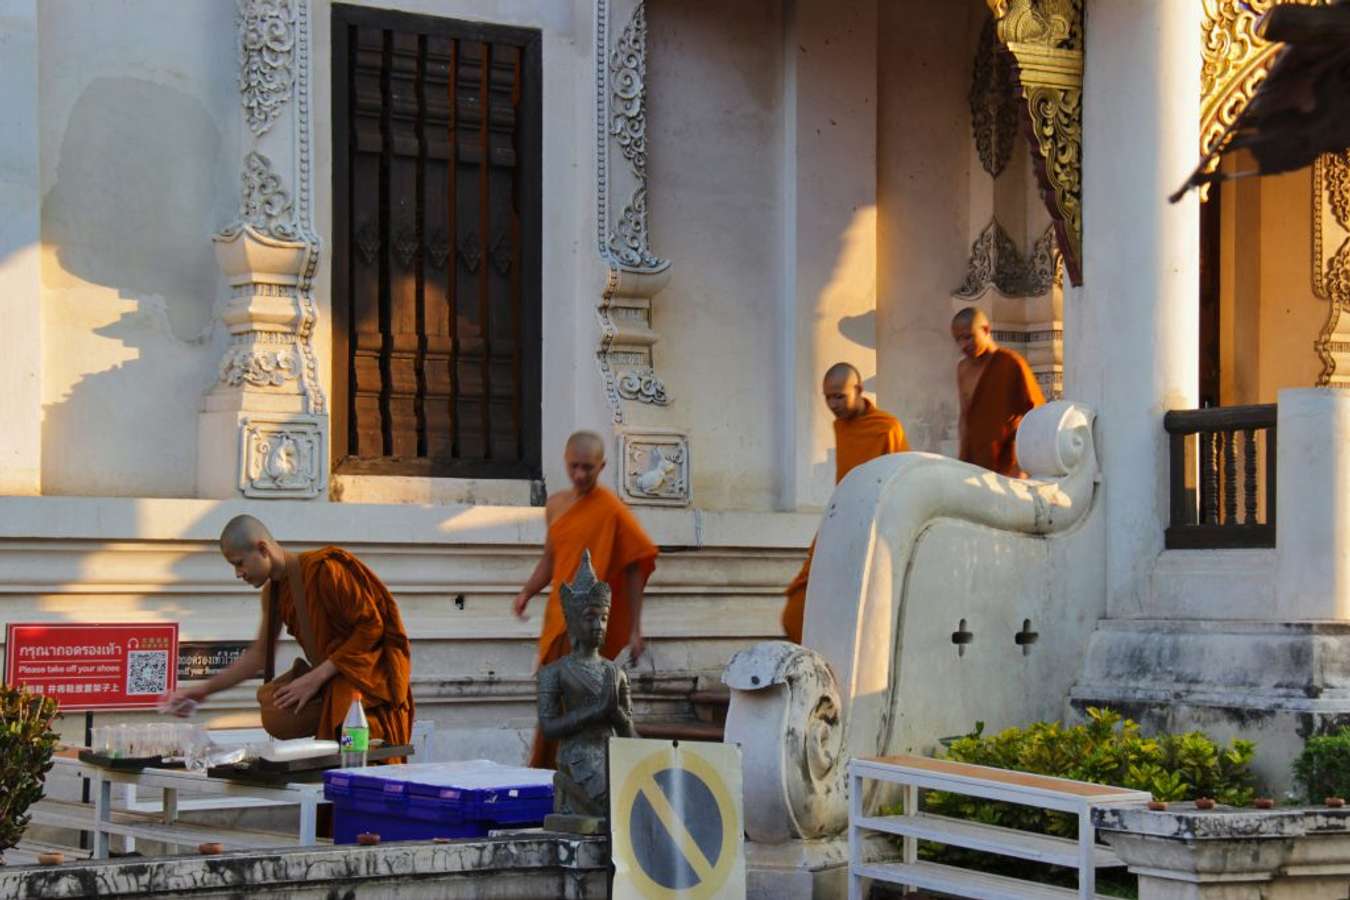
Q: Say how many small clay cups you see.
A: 7